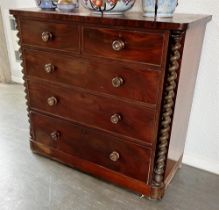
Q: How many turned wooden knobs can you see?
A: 8